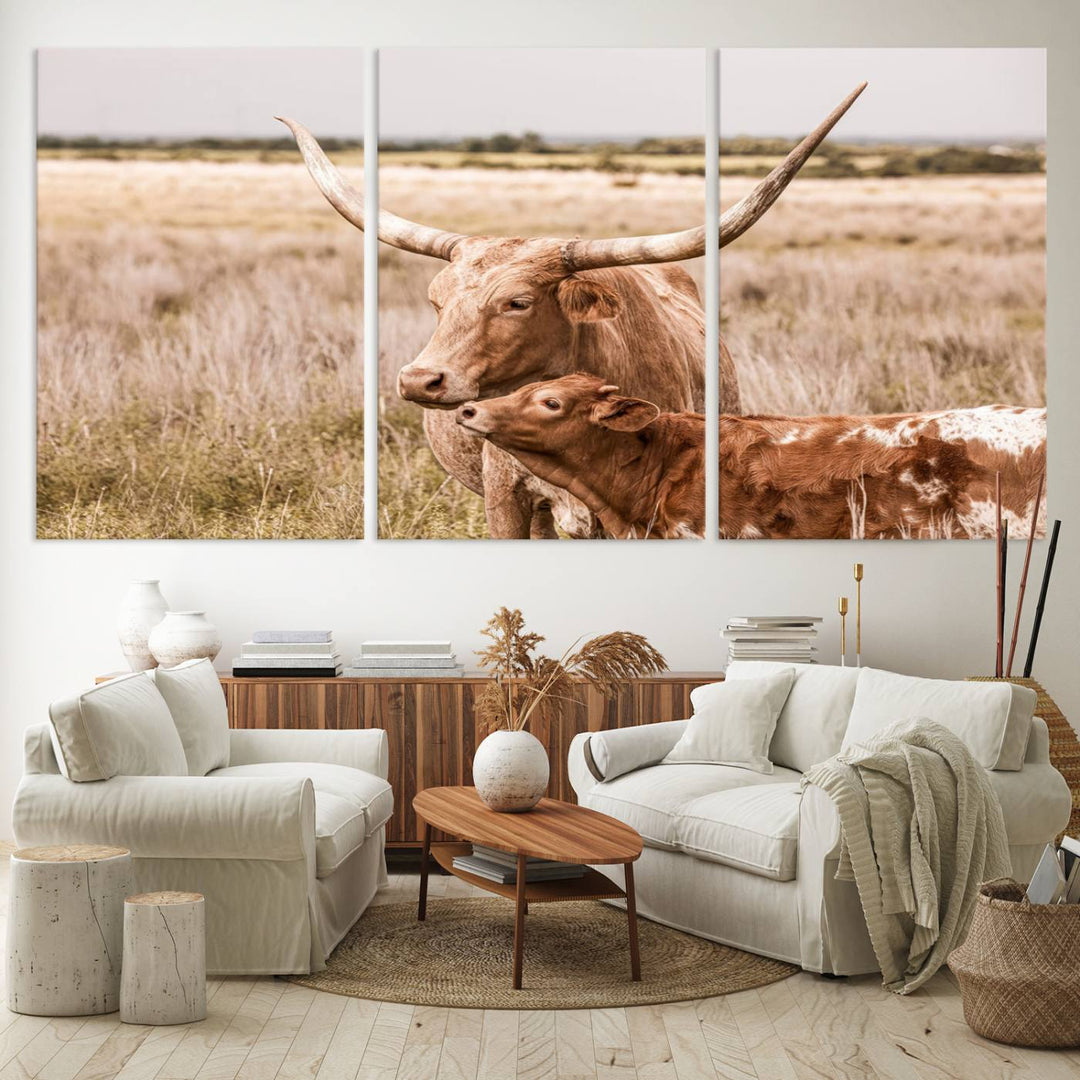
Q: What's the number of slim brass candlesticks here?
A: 2